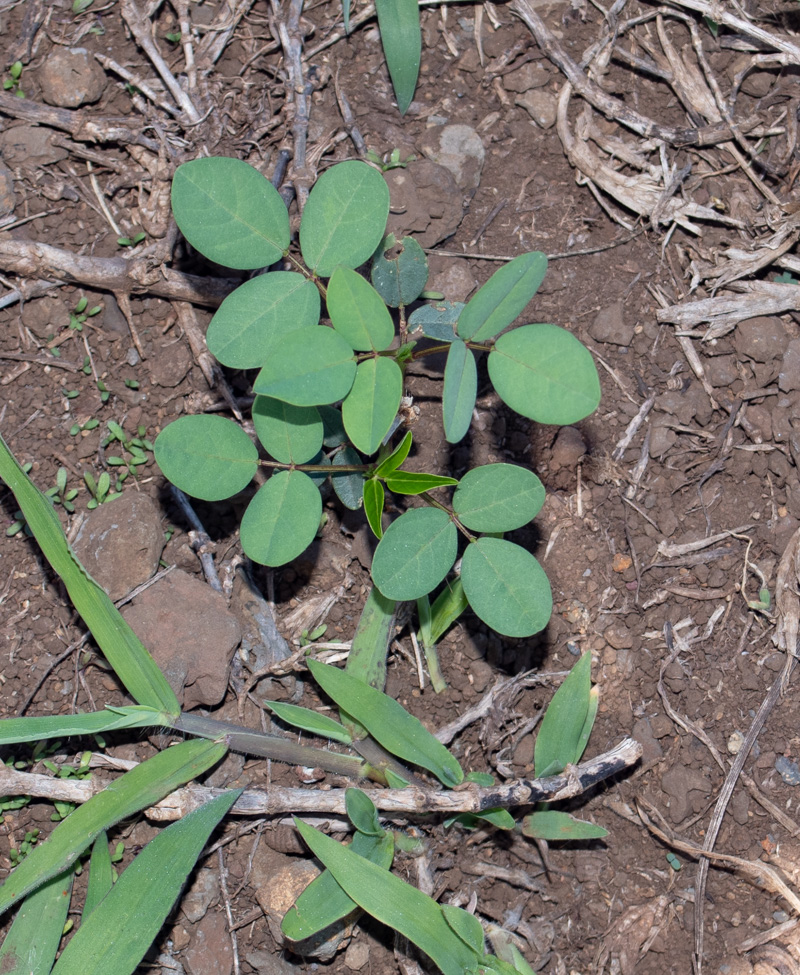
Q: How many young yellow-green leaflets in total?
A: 3